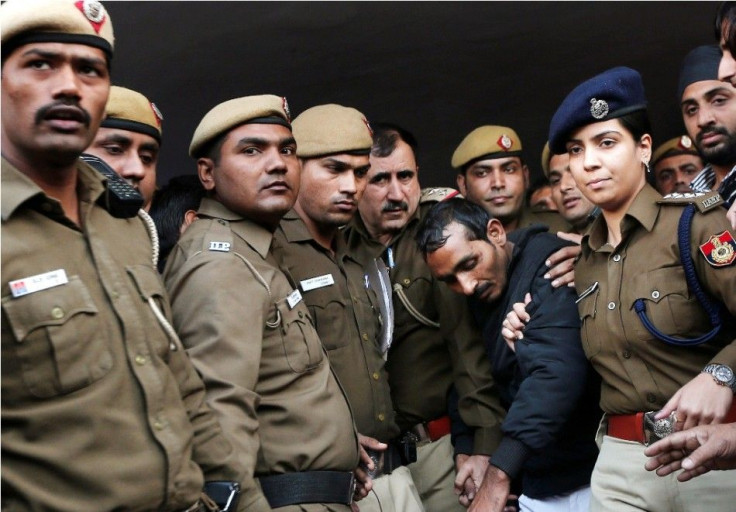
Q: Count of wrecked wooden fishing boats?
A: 0